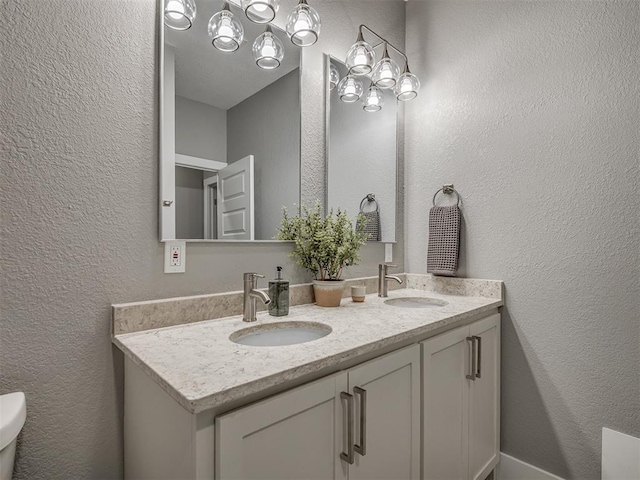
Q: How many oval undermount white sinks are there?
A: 2